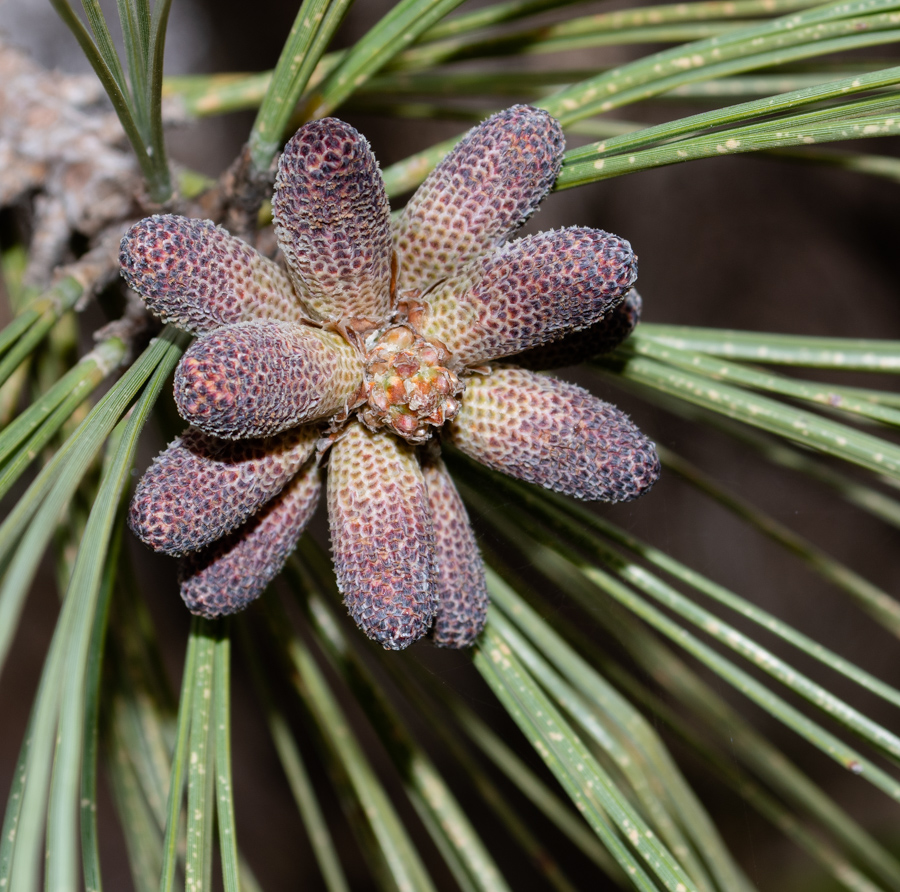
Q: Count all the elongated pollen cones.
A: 11